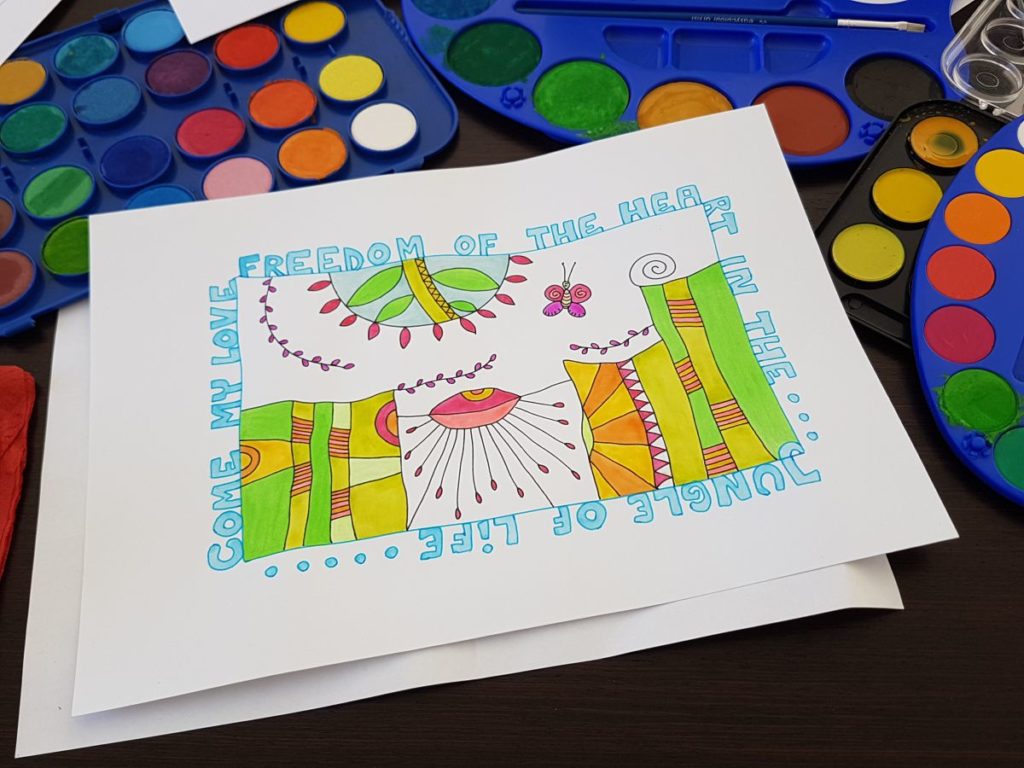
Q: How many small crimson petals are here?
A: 11